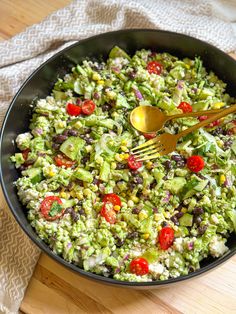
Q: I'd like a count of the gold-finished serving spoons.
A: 1